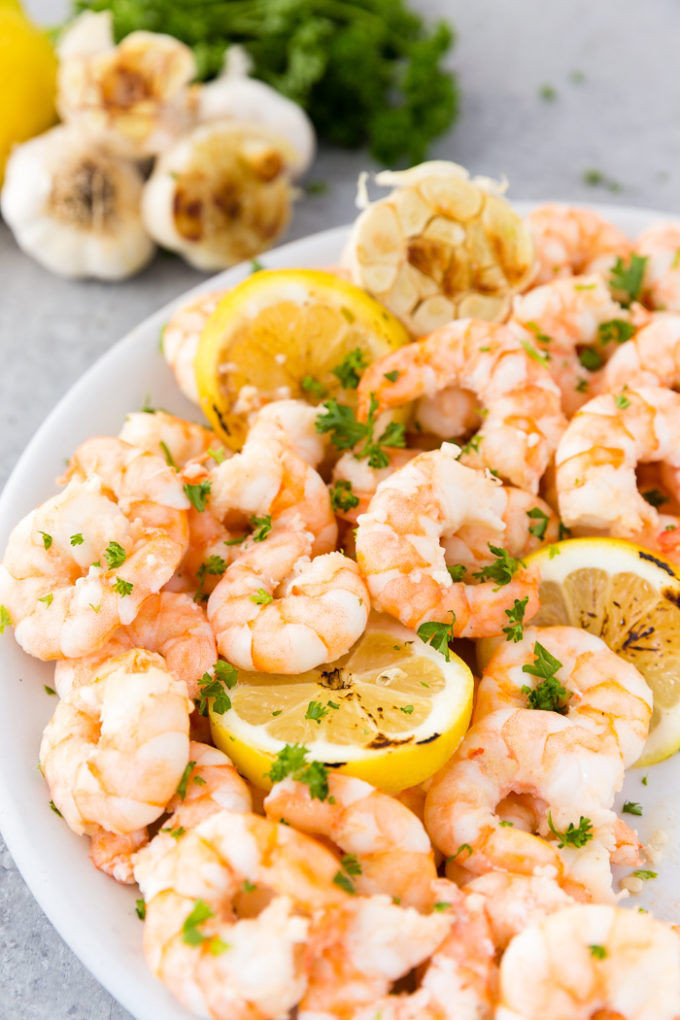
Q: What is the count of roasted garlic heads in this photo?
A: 3